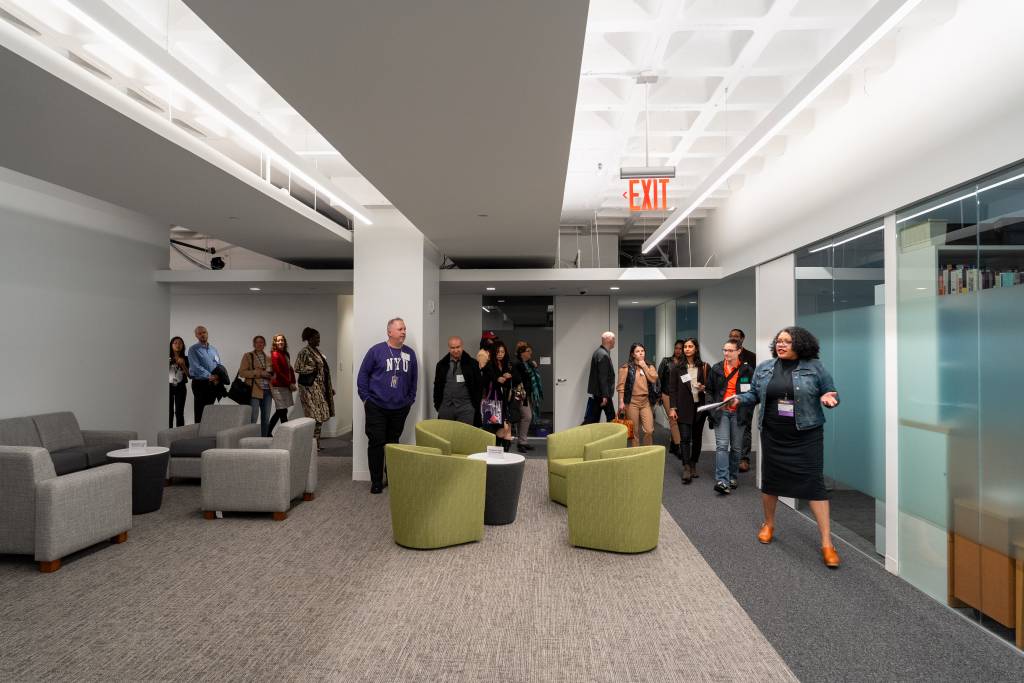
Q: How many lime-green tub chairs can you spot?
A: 4